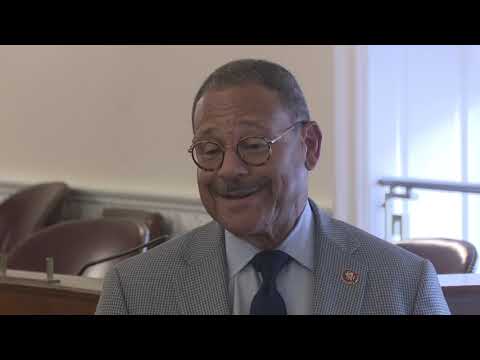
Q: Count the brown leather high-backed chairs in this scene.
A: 3